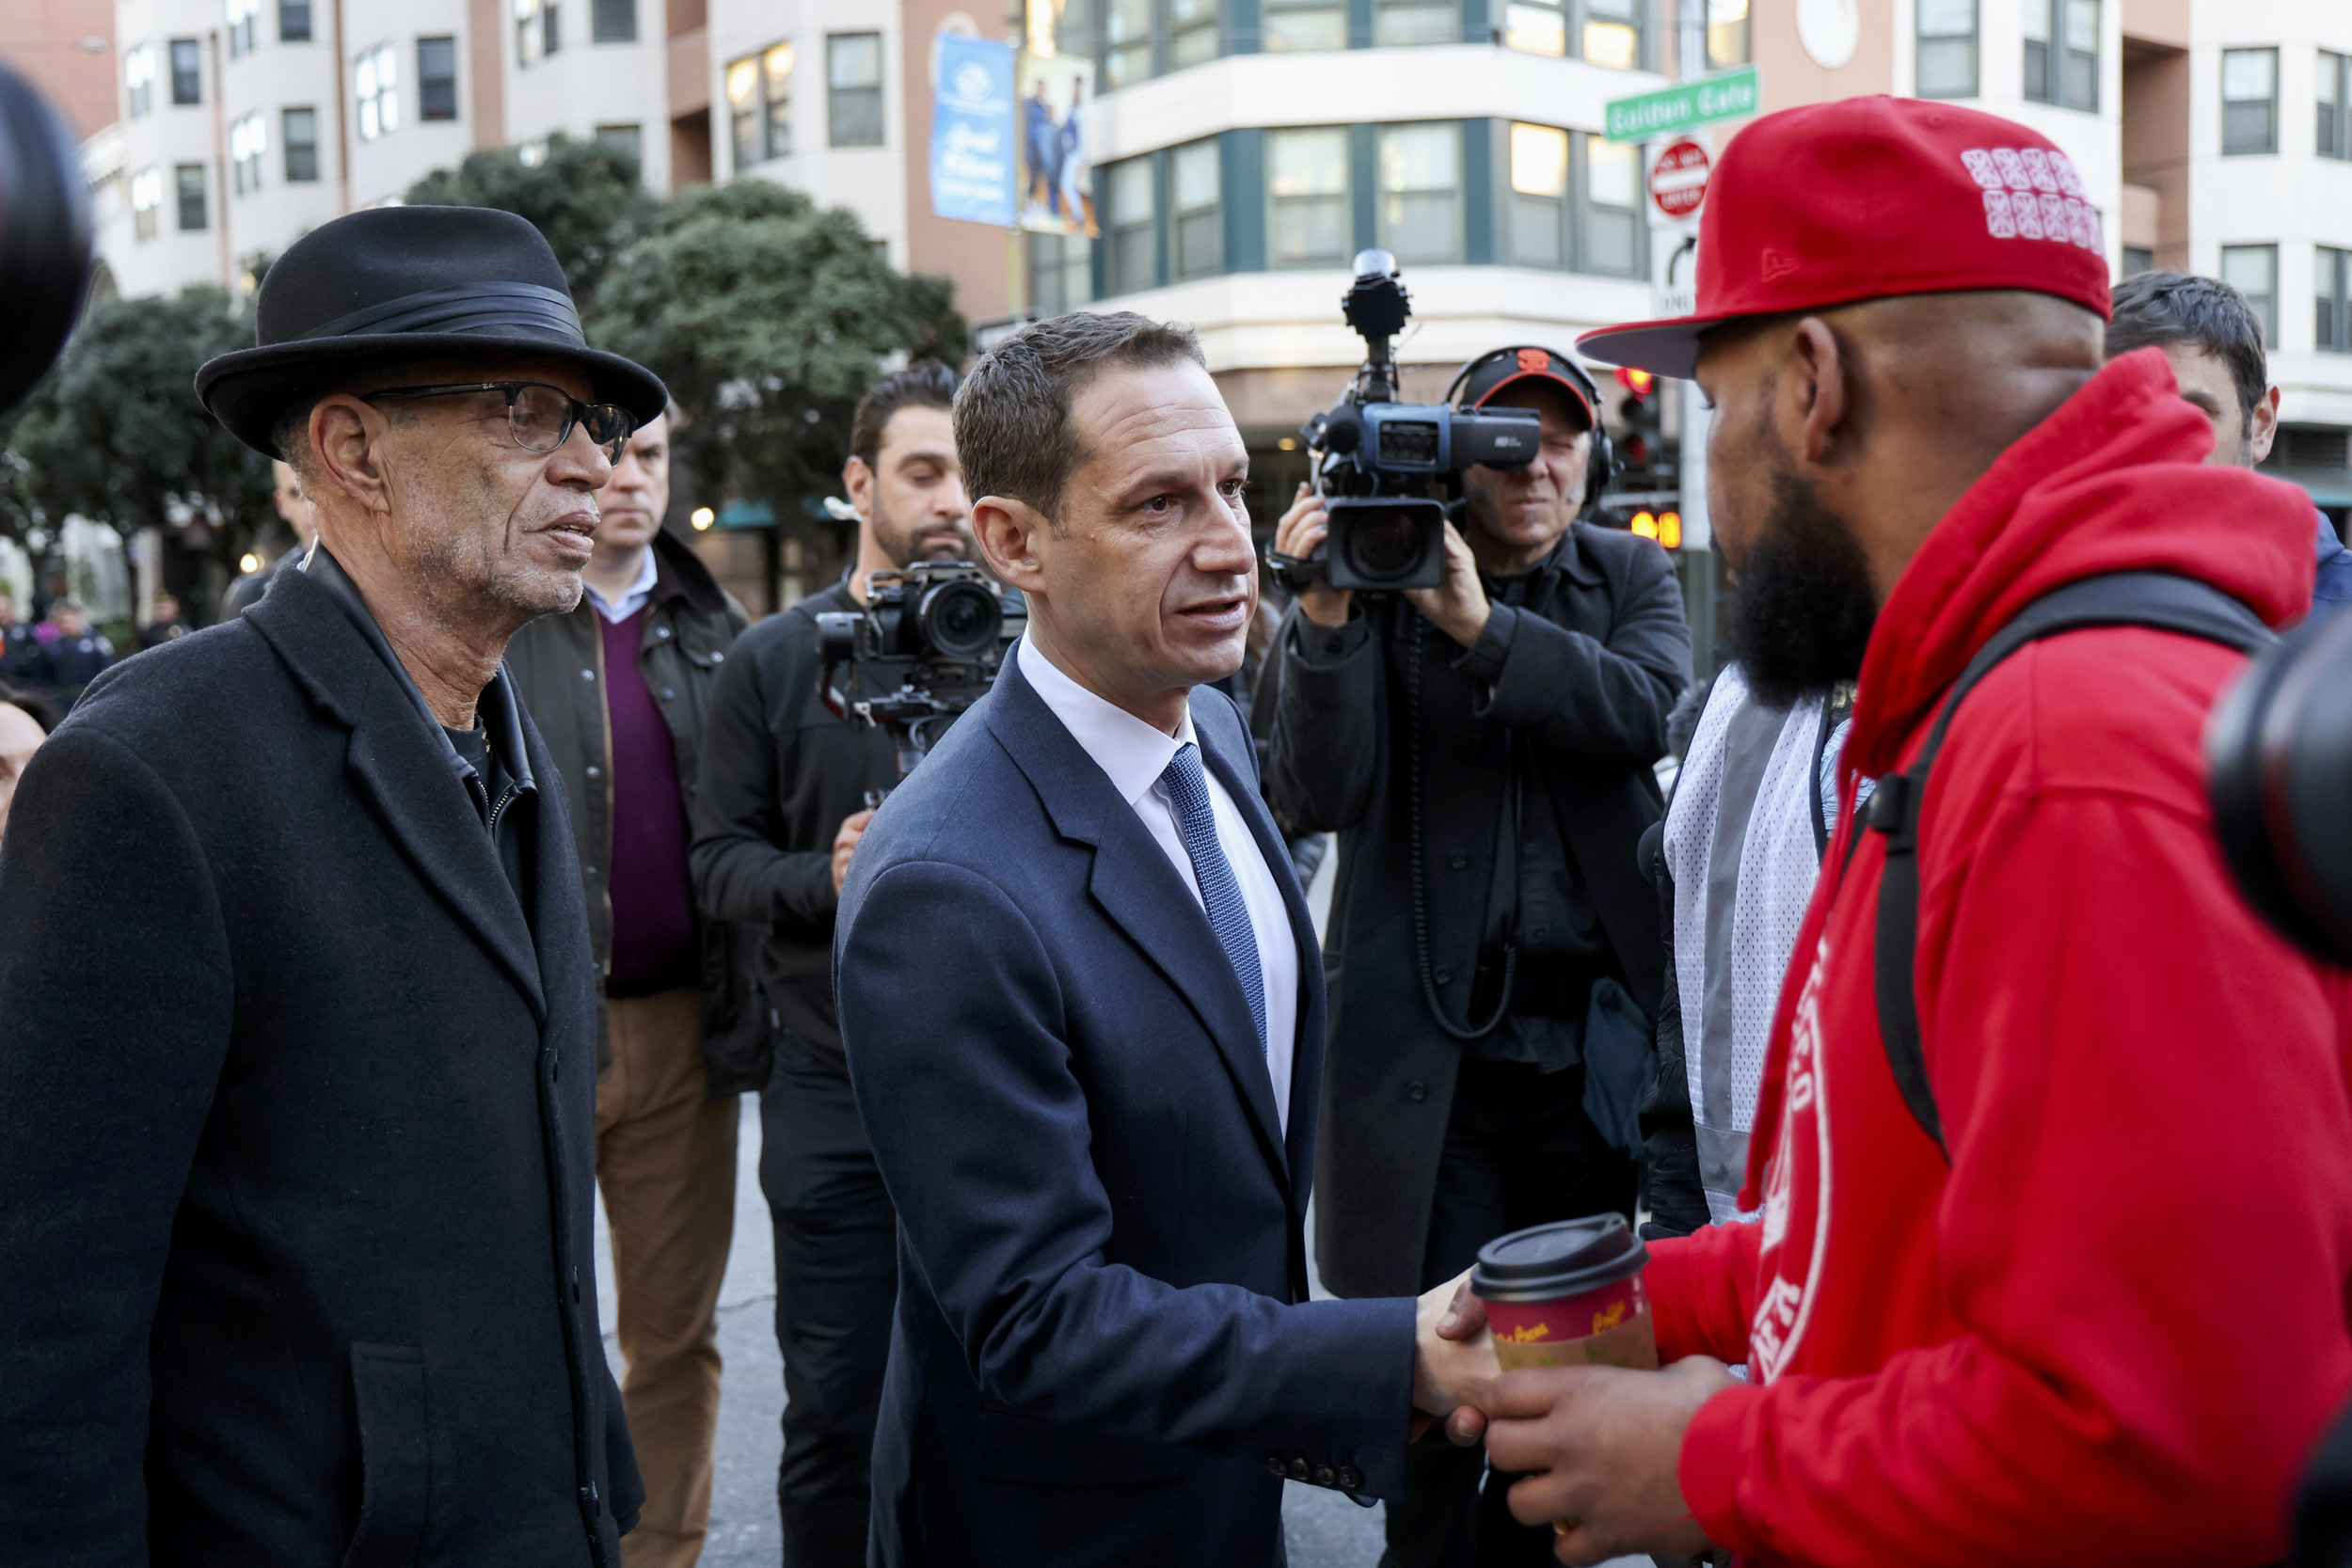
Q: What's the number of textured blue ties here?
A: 1